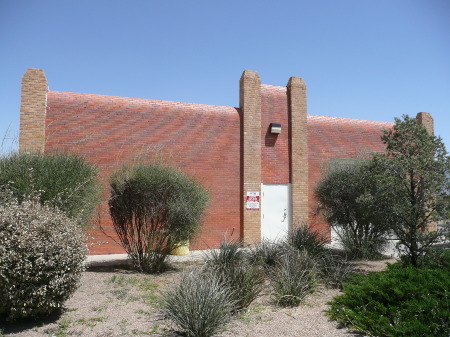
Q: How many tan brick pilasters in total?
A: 4